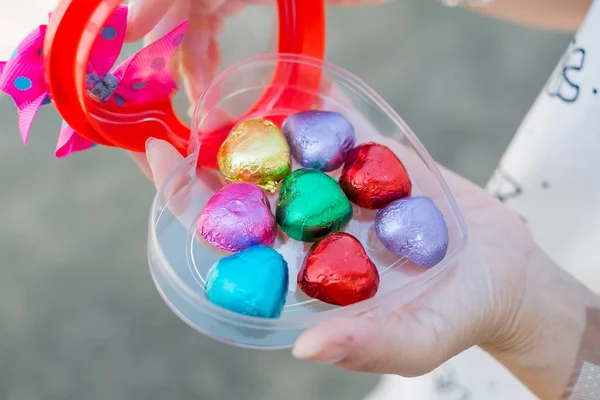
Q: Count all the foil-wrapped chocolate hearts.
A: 8